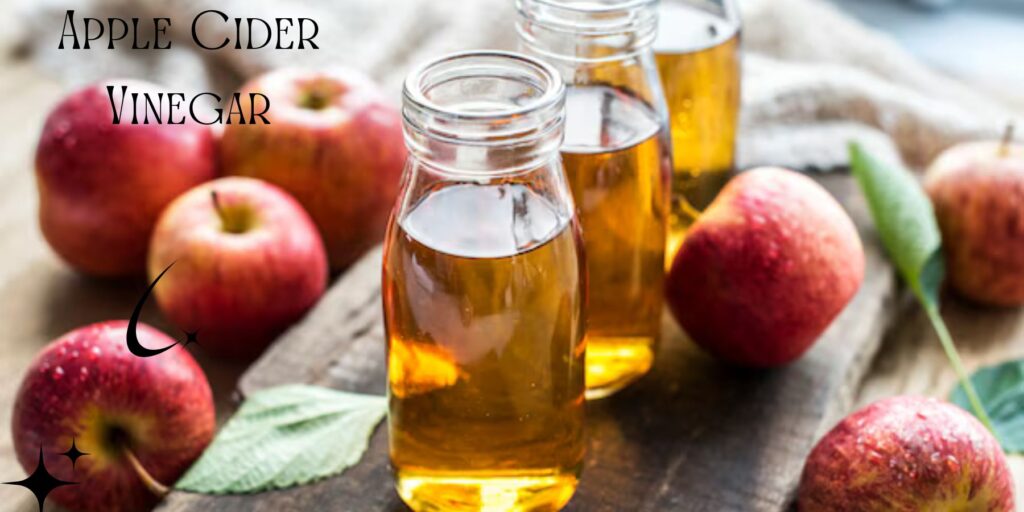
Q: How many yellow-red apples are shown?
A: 7